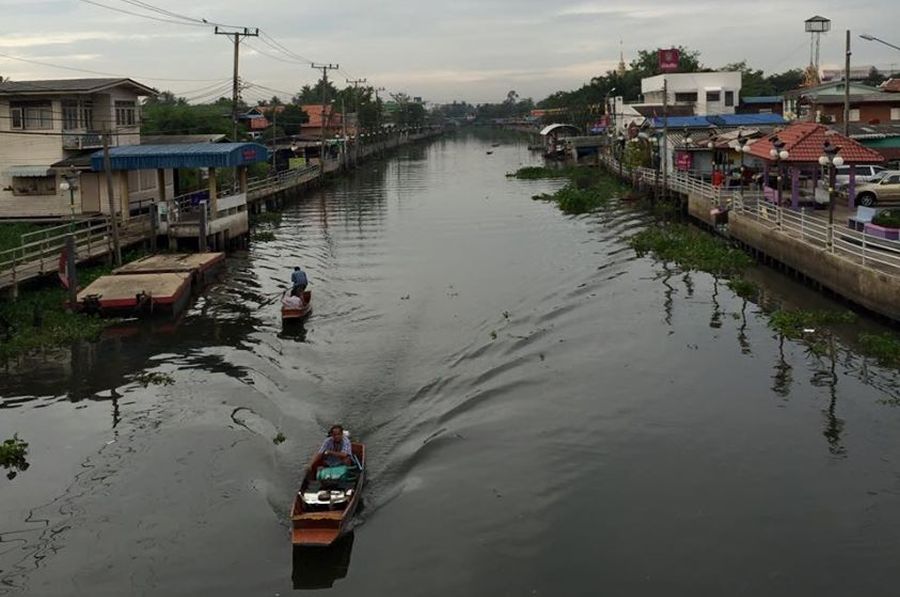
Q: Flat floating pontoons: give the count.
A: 2